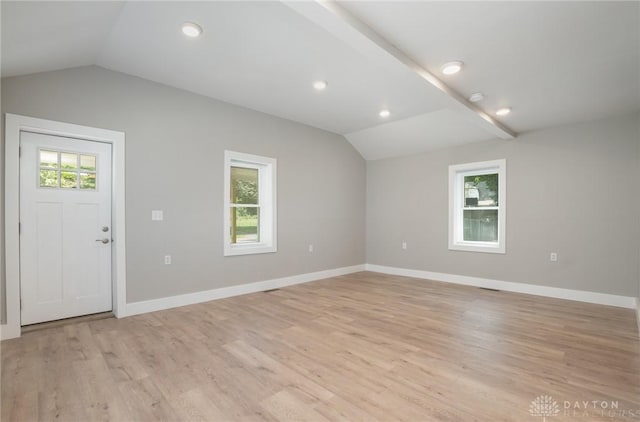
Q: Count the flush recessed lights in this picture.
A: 5